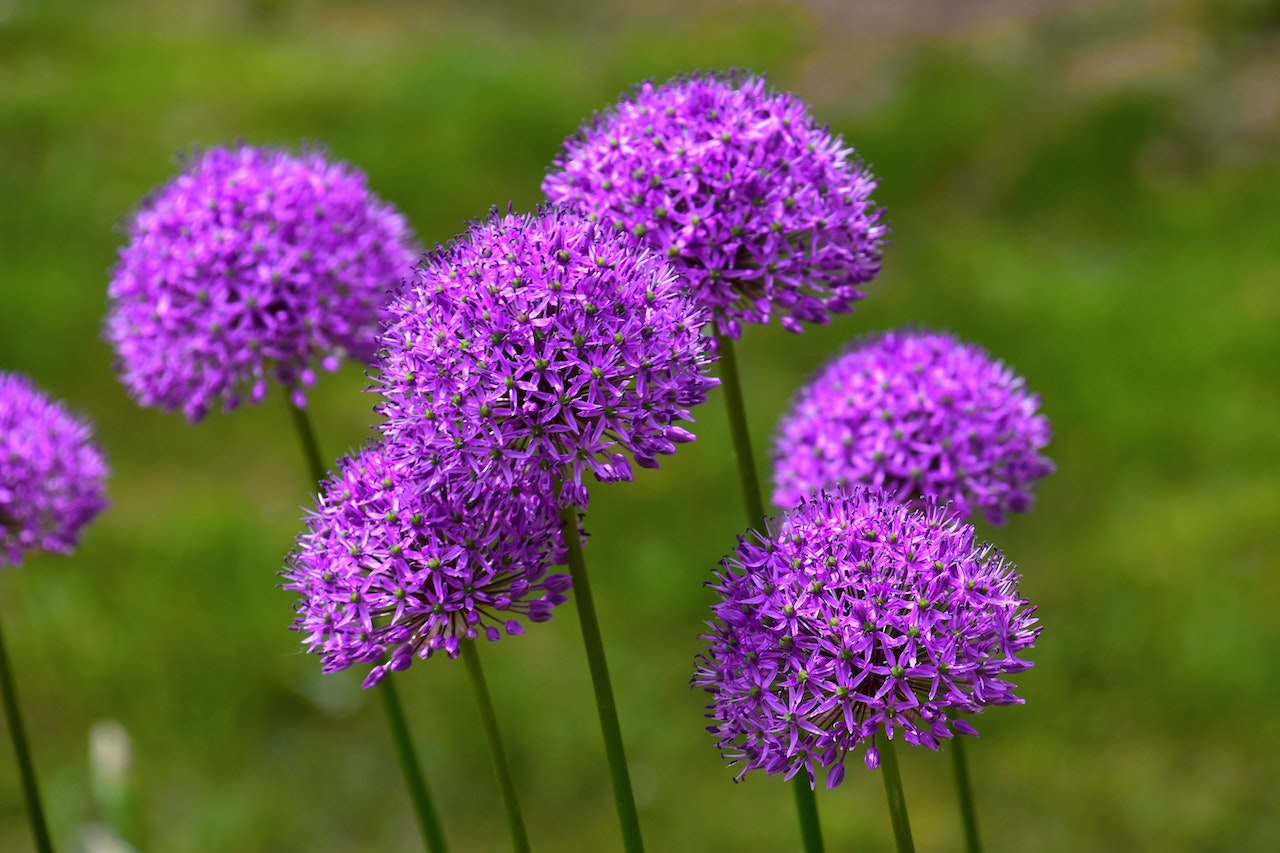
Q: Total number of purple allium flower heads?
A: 7